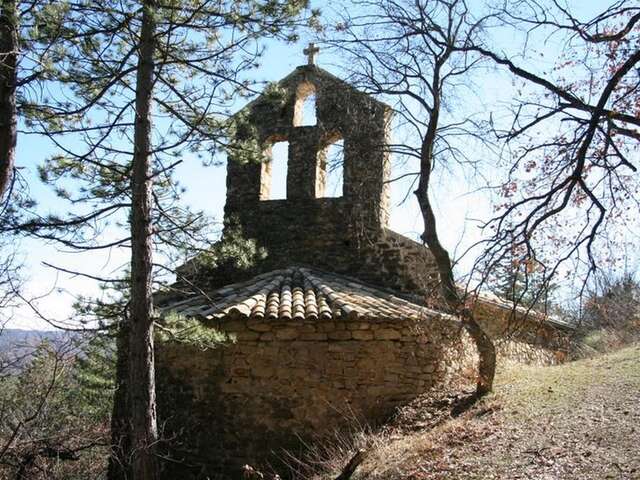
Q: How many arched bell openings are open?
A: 3